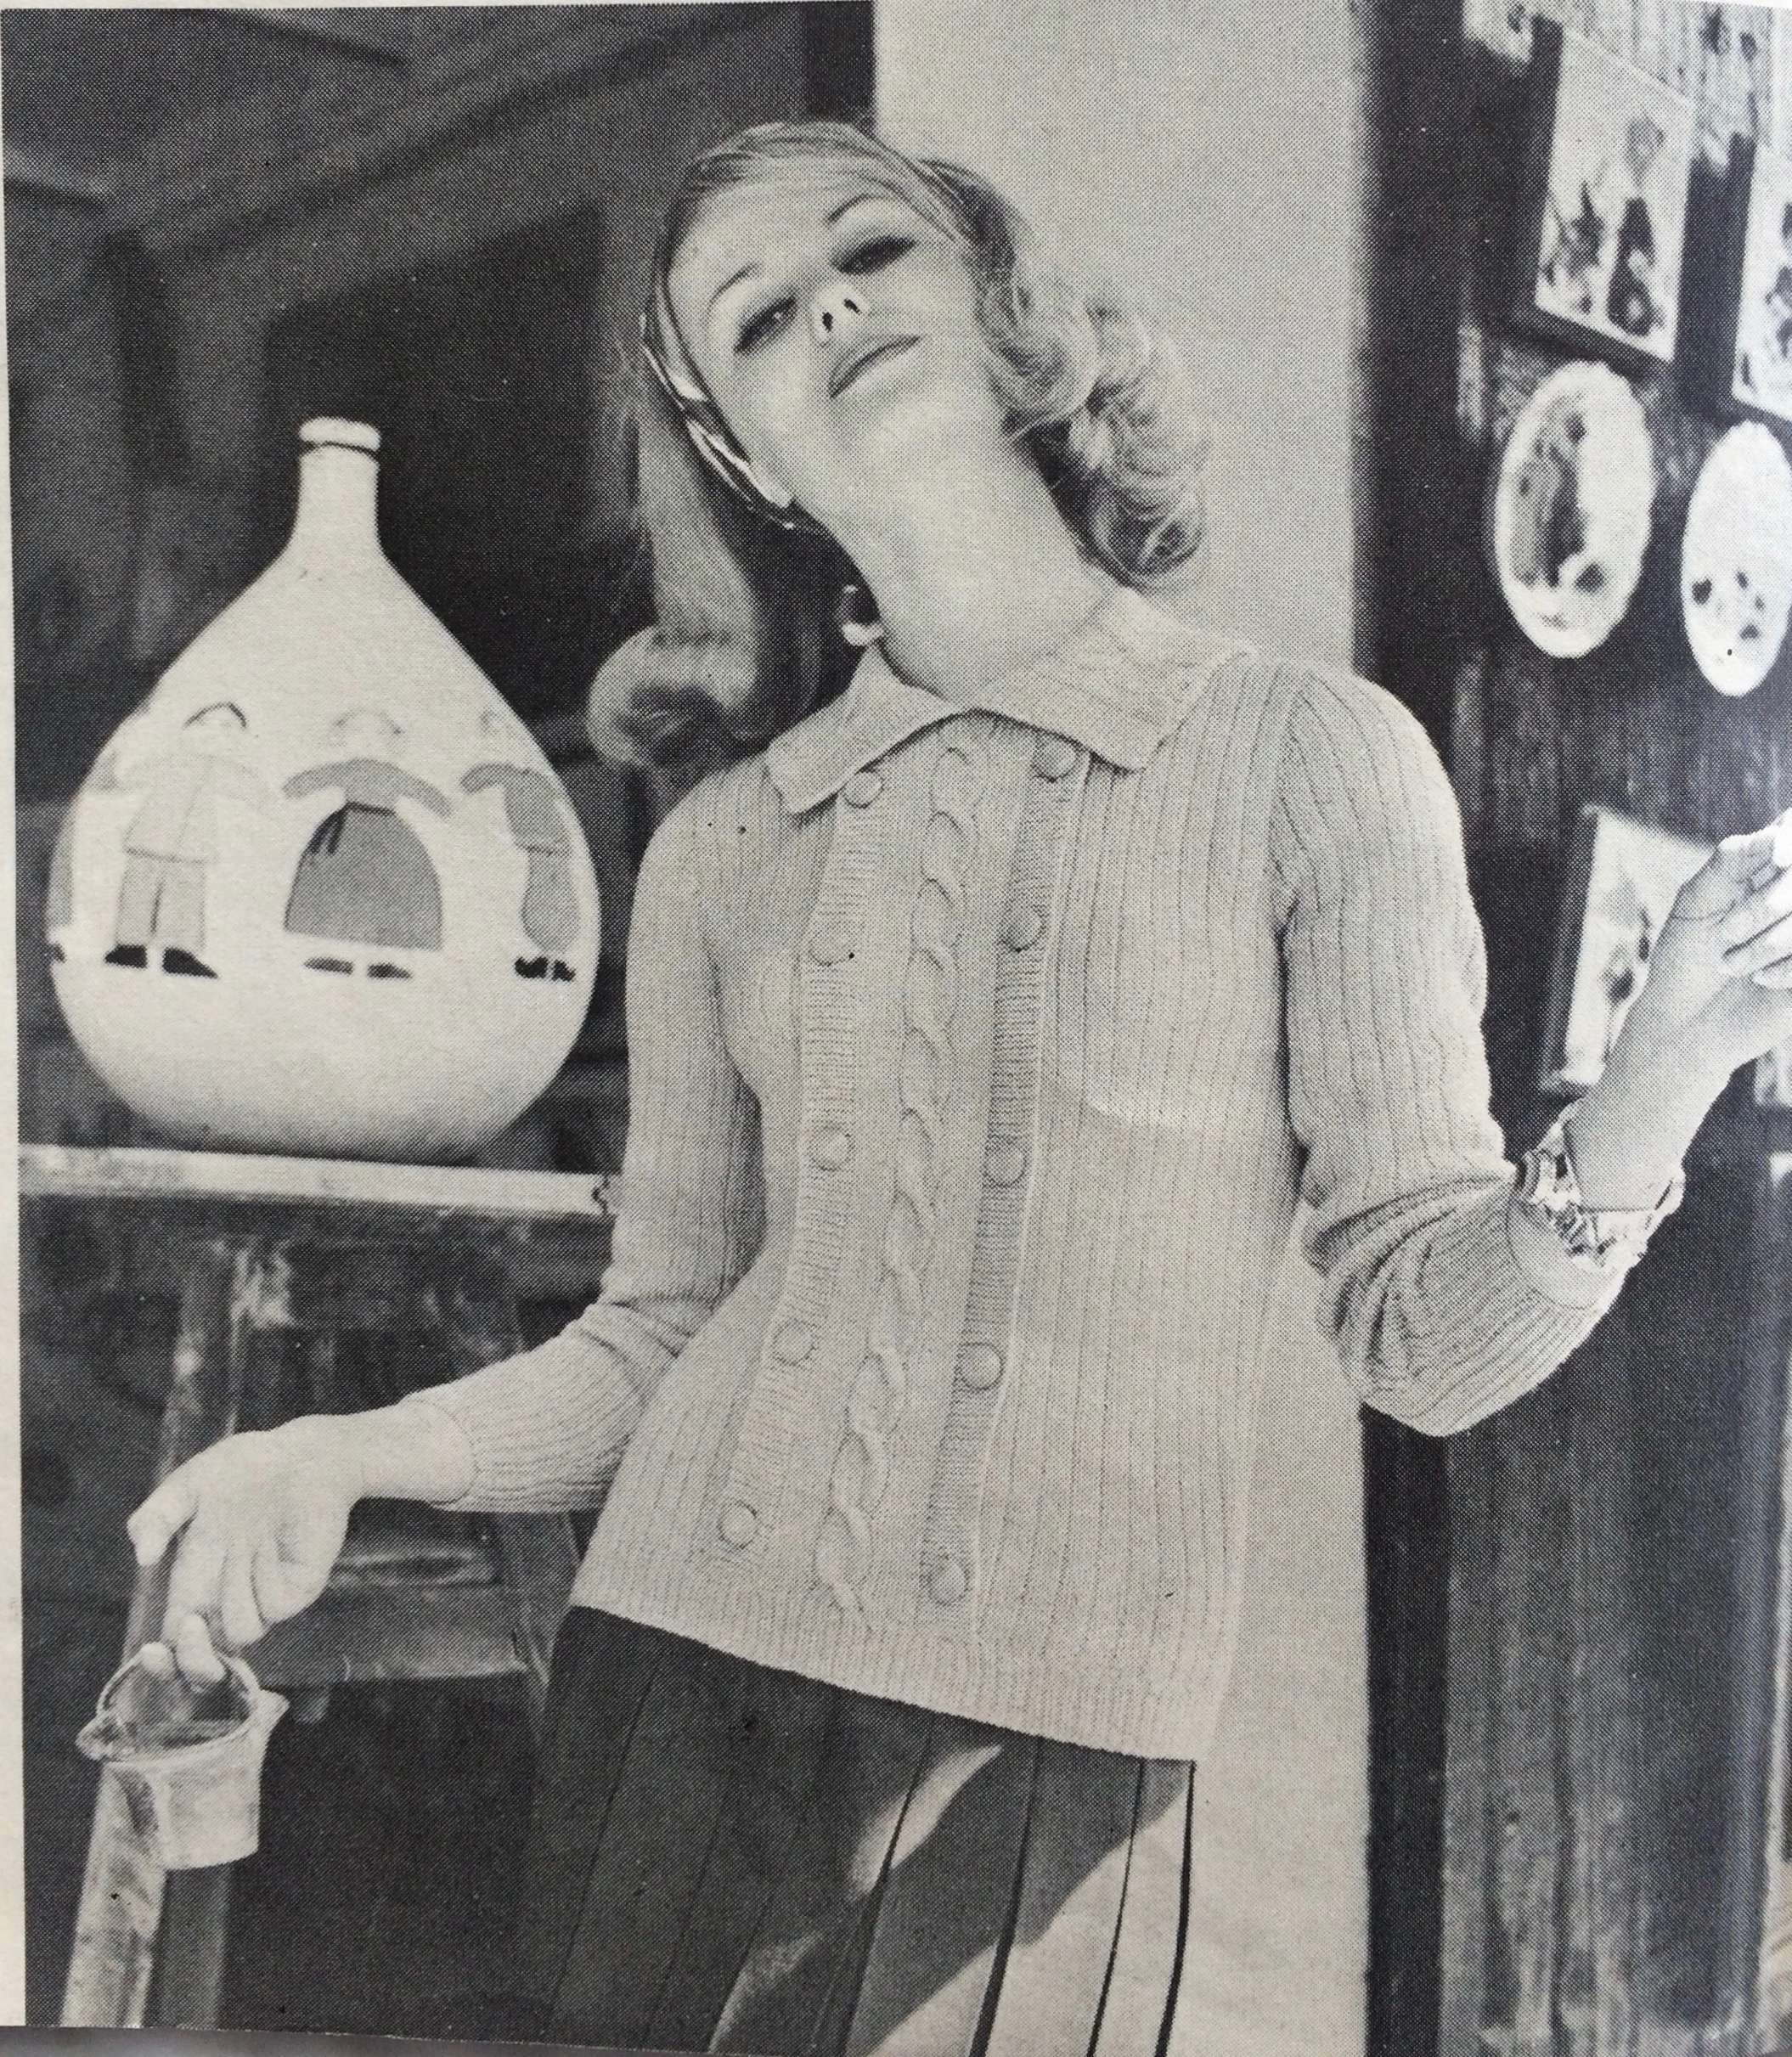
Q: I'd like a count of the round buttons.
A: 10